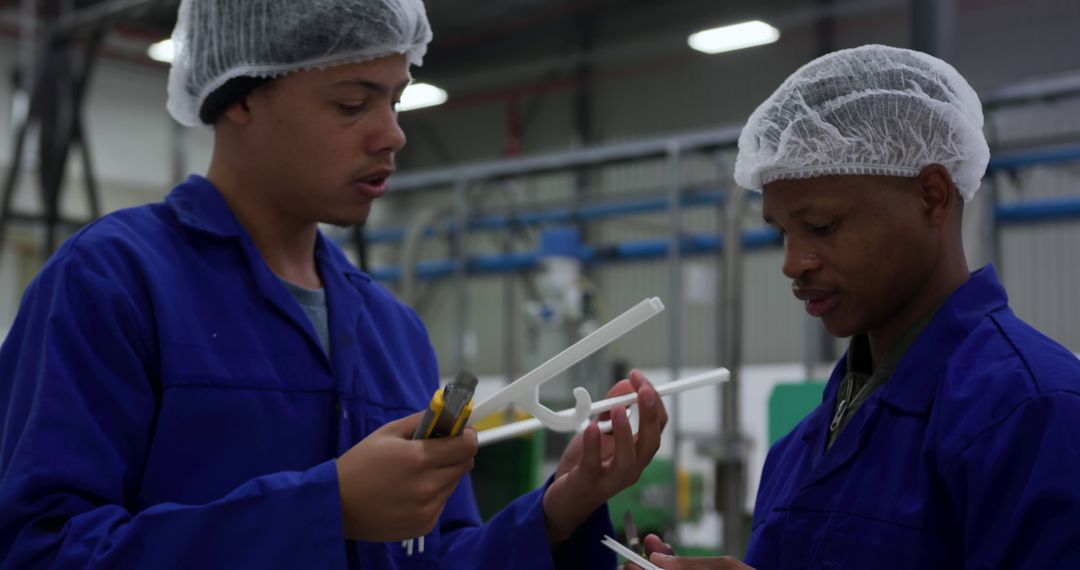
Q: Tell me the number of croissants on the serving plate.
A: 0